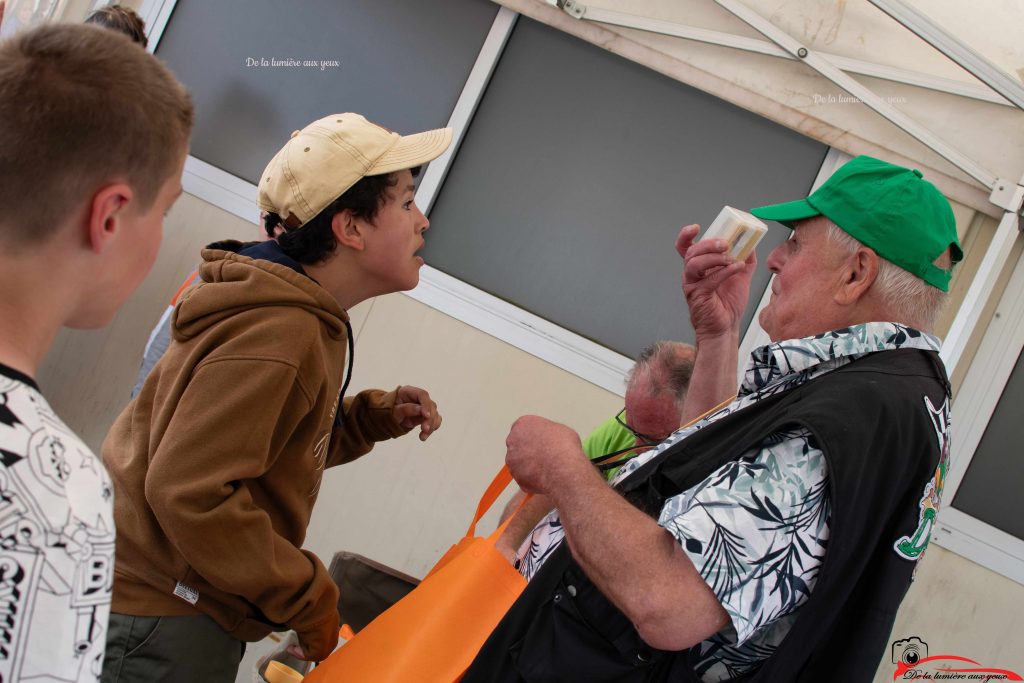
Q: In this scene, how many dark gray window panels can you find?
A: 3